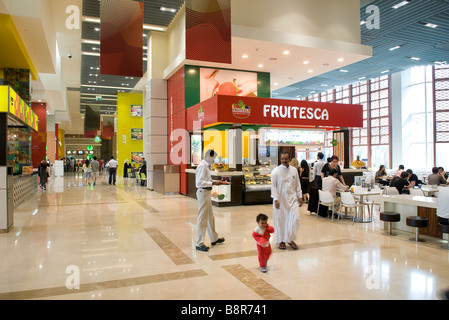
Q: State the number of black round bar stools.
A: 3